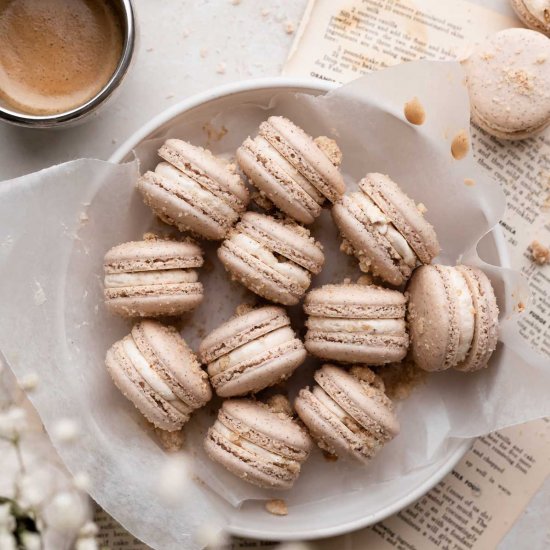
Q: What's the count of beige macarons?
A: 13